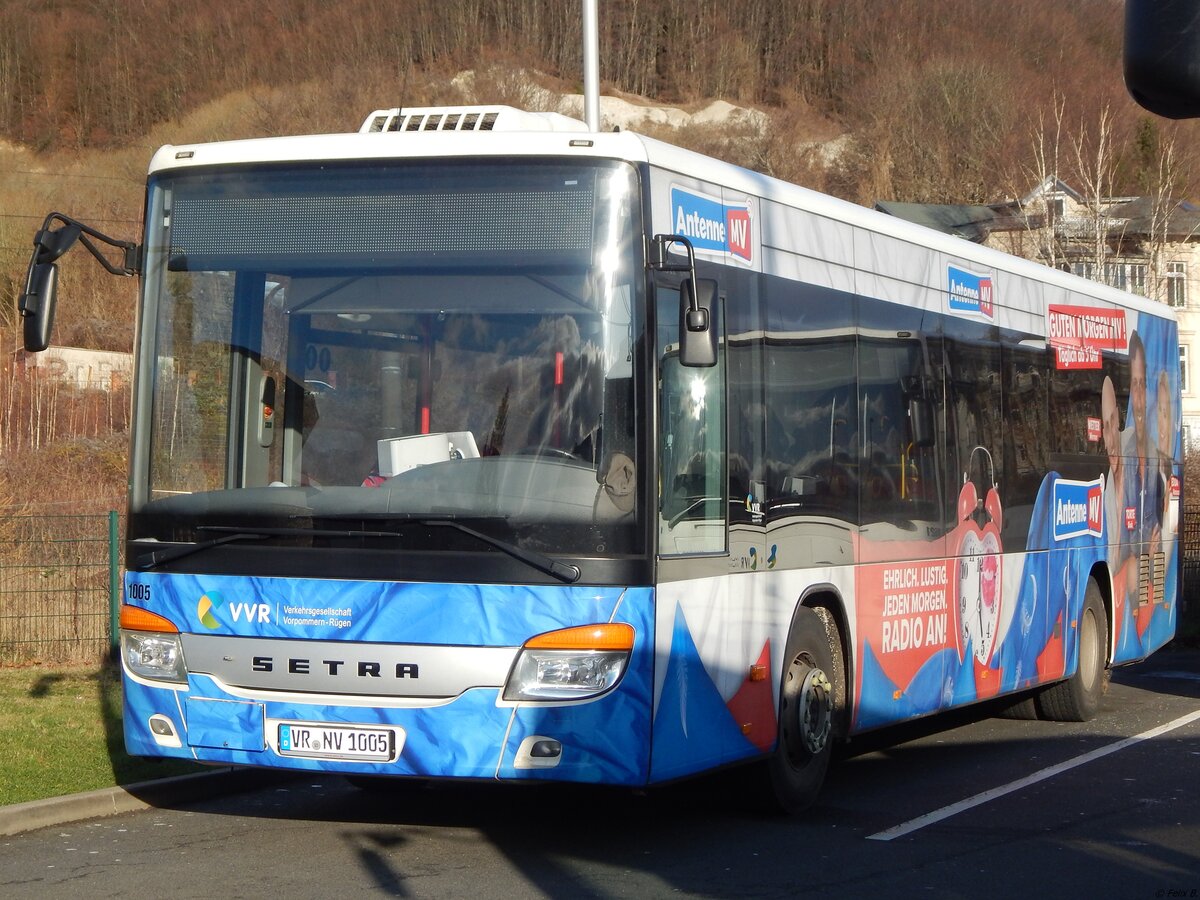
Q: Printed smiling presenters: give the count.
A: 3